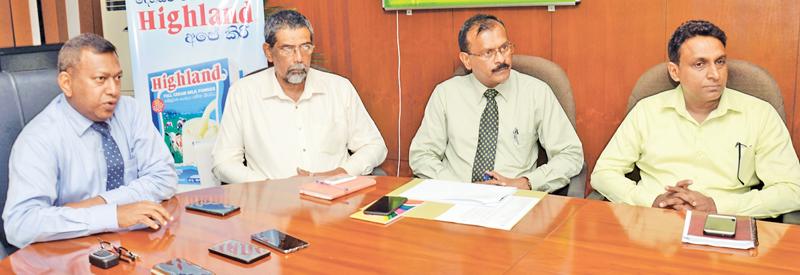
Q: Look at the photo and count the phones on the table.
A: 6